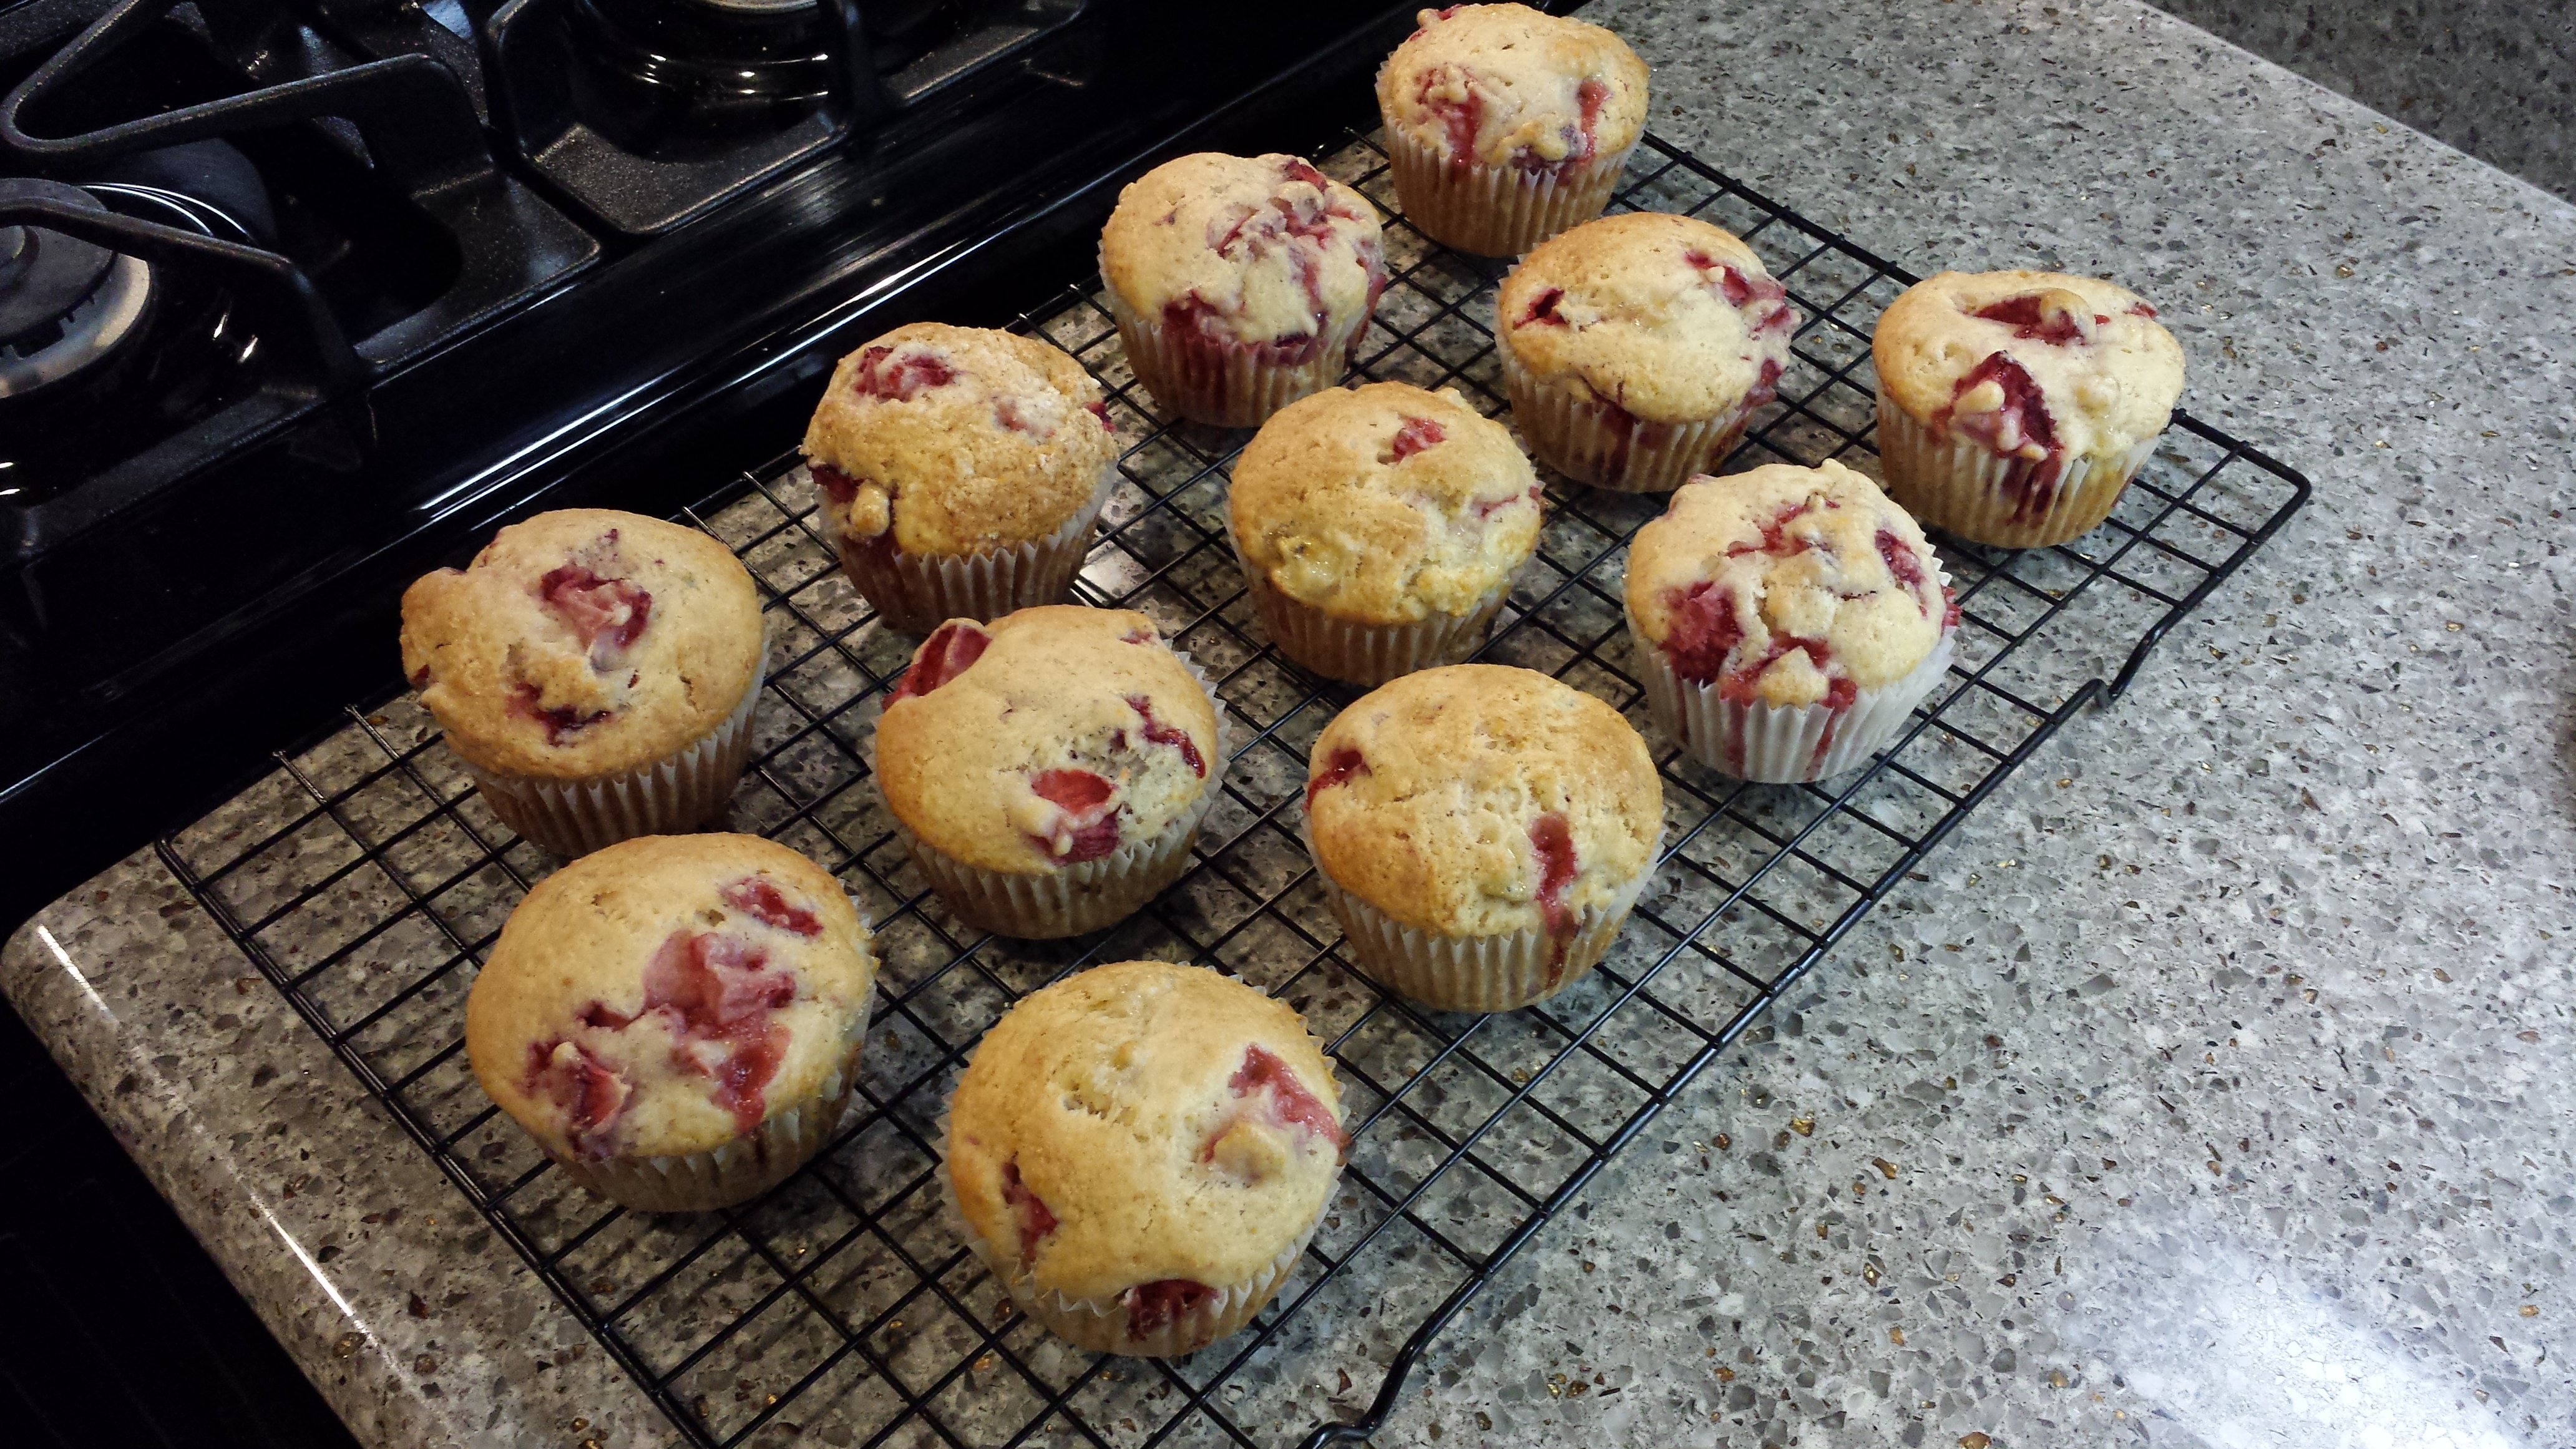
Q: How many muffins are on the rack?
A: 12